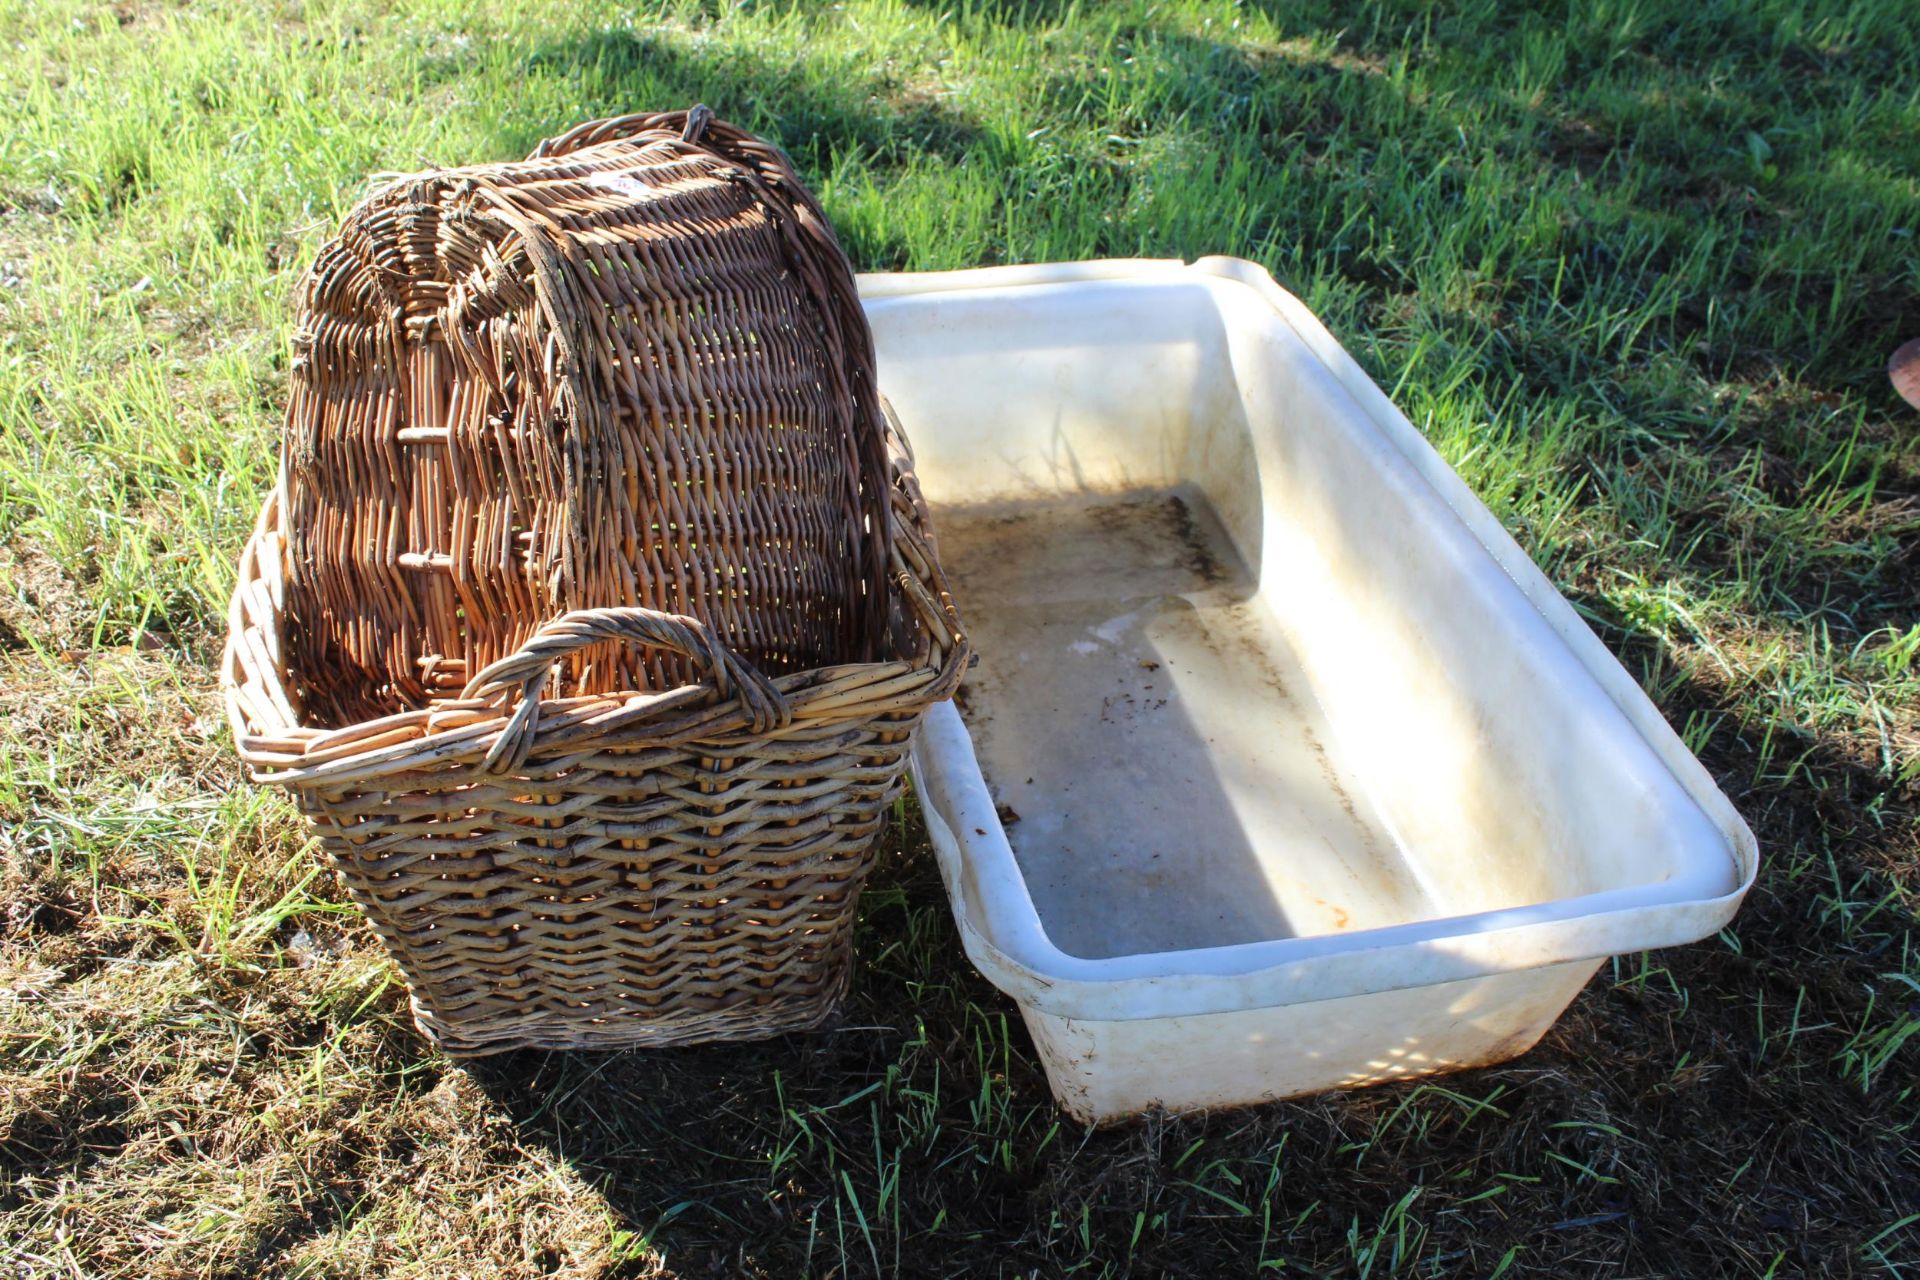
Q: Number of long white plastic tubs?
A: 1